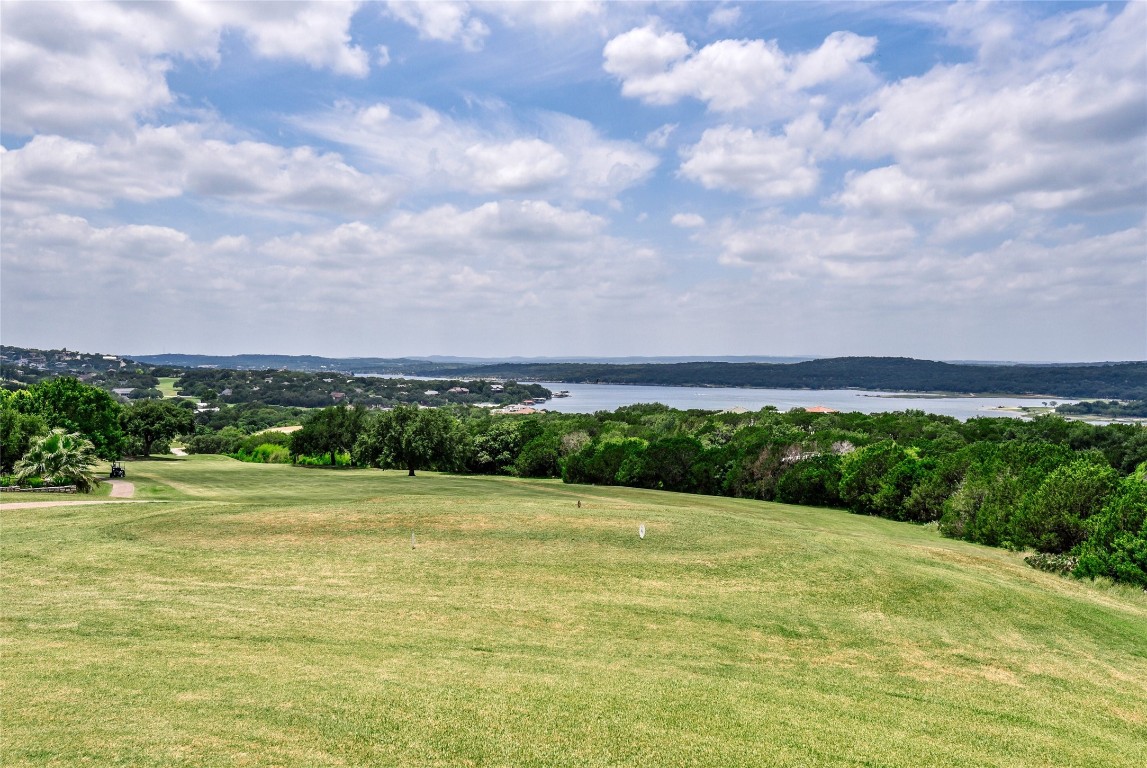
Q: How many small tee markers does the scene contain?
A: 3